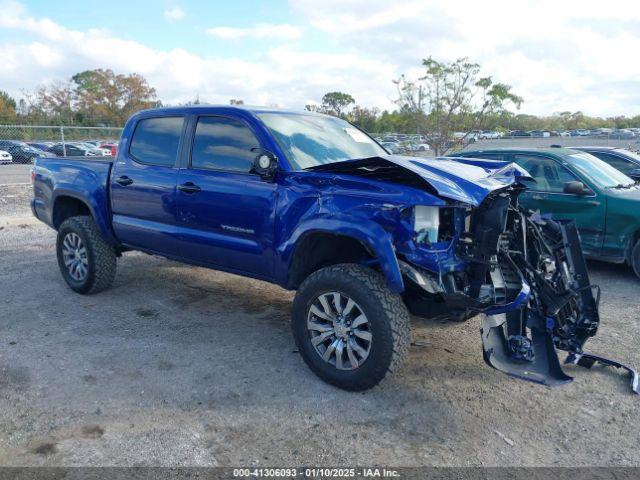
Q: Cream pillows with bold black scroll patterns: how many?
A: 0